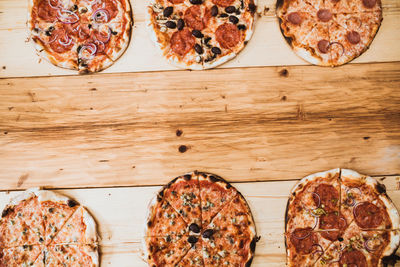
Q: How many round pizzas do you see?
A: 6